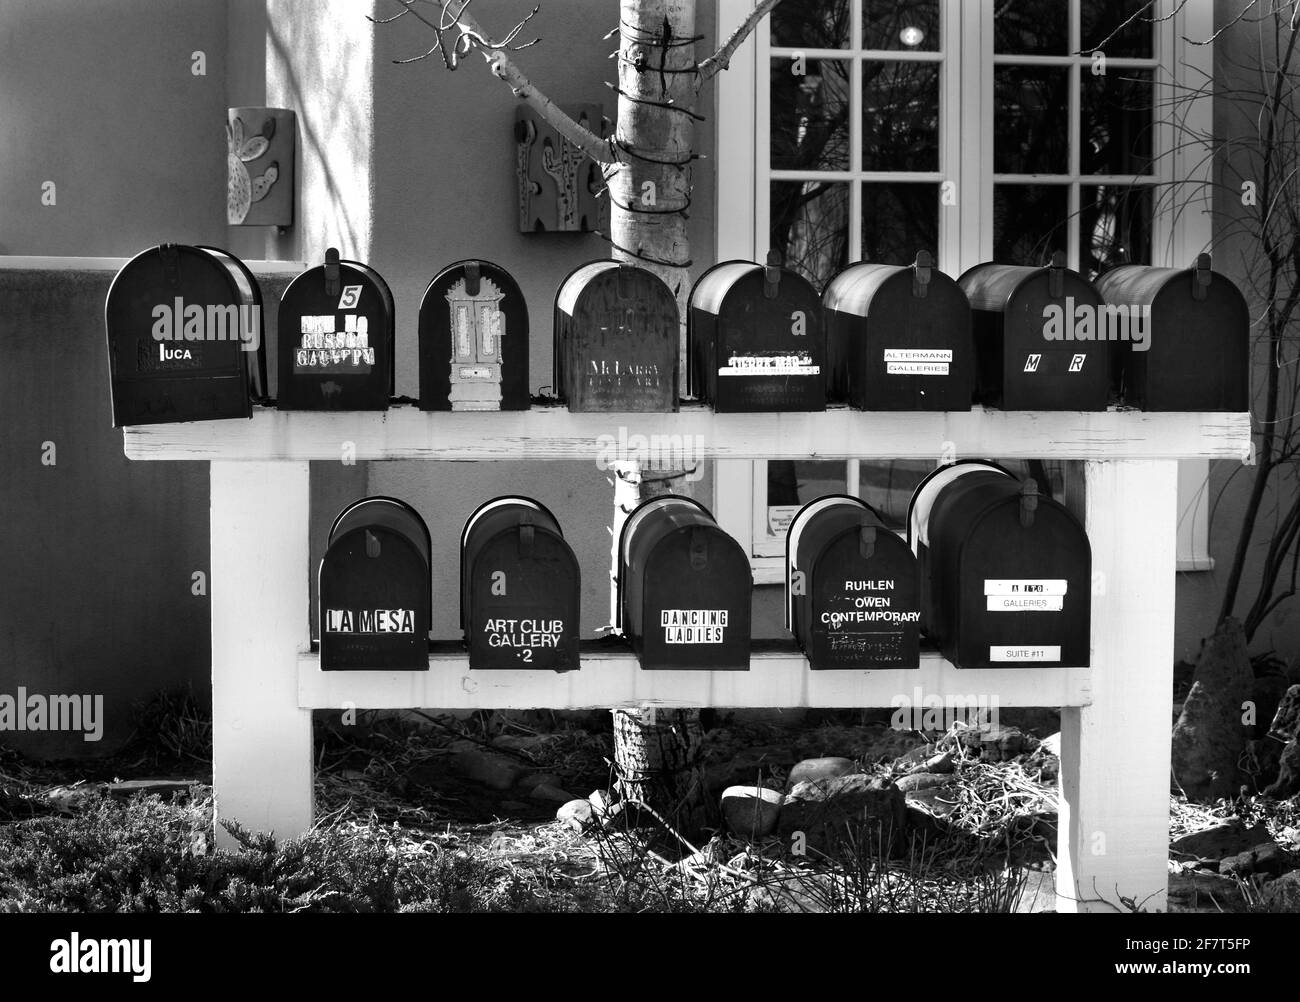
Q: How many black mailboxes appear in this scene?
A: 13